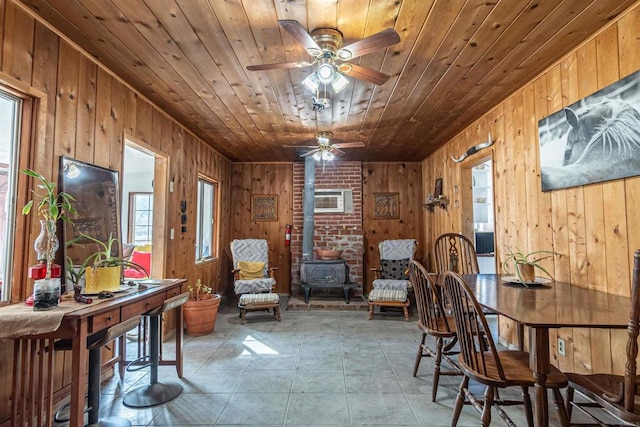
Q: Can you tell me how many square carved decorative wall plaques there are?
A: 2